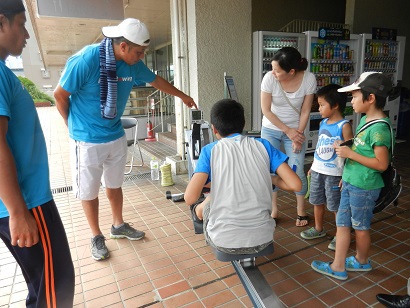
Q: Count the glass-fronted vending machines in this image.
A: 3